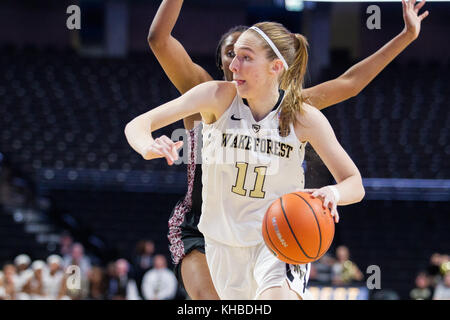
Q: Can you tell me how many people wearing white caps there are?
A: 3